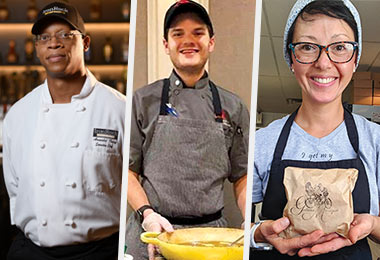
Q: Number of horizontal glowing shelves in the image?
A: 2